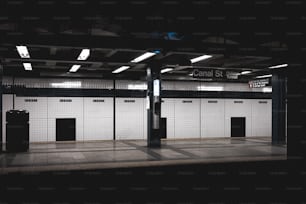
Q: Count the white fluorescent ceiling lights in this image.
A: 11